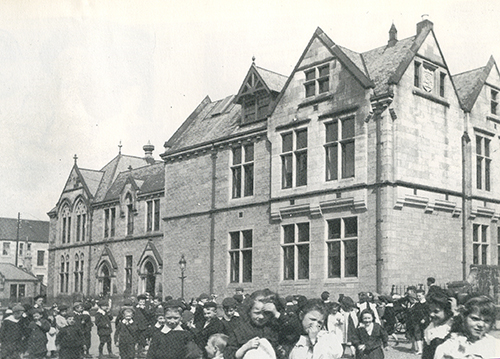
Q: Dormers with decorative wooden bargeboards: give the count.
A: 1